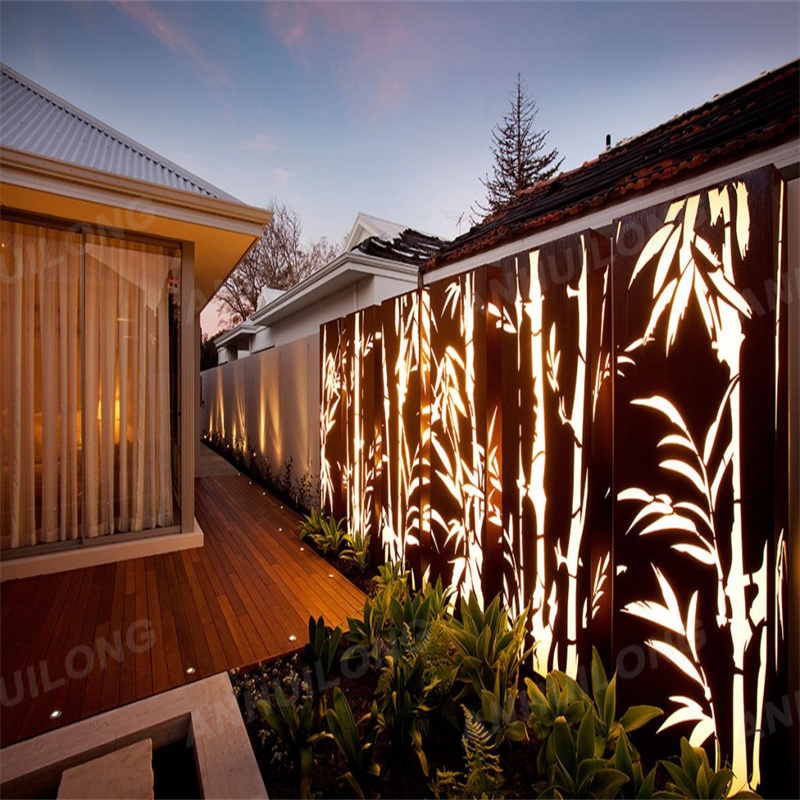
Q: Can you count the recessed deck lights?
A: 10